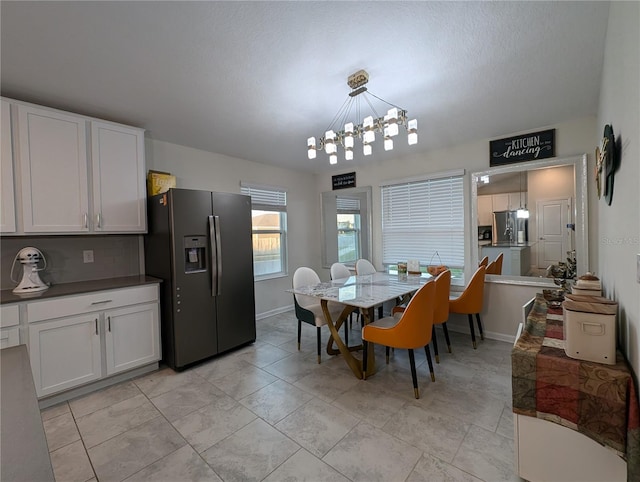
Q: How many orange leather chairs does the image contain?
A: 3